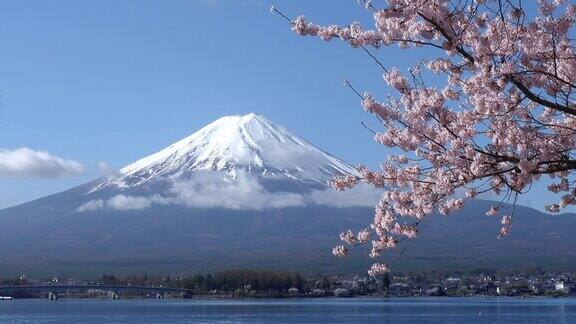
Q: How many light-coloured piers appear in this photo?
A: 3